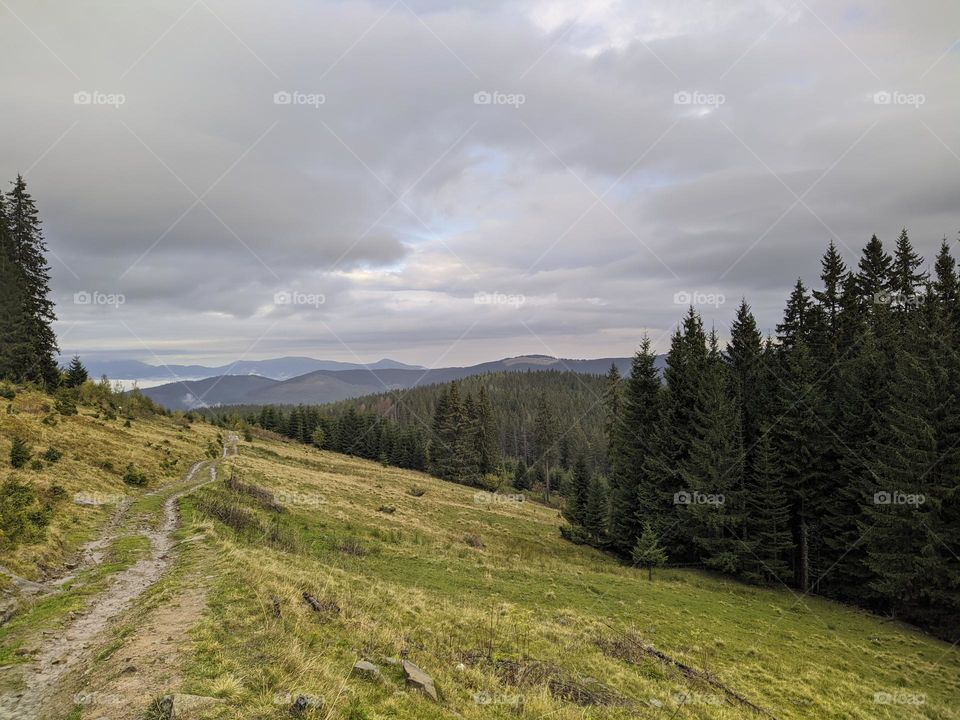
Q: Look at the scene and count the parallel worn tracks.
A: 2